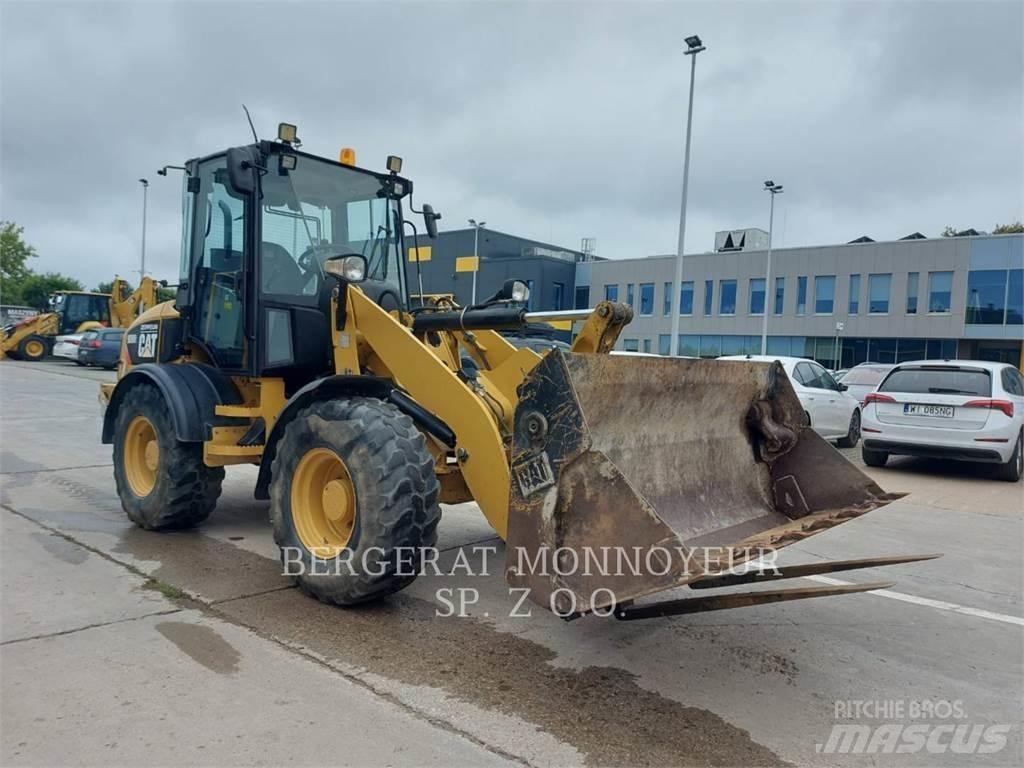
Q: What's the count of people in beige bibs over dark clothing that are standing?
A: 0